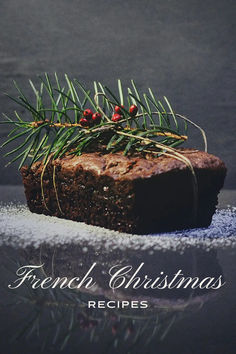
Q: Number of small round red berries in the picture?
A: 6